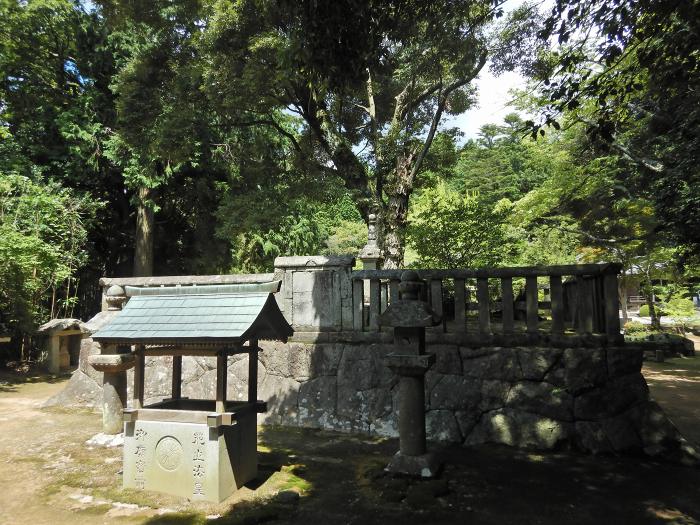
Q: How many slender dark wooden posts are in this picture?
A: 4